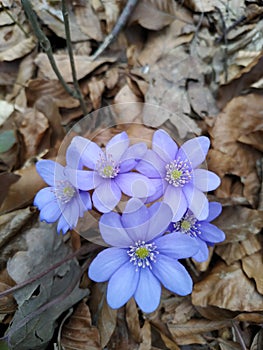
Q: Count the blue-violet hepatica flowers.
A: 5